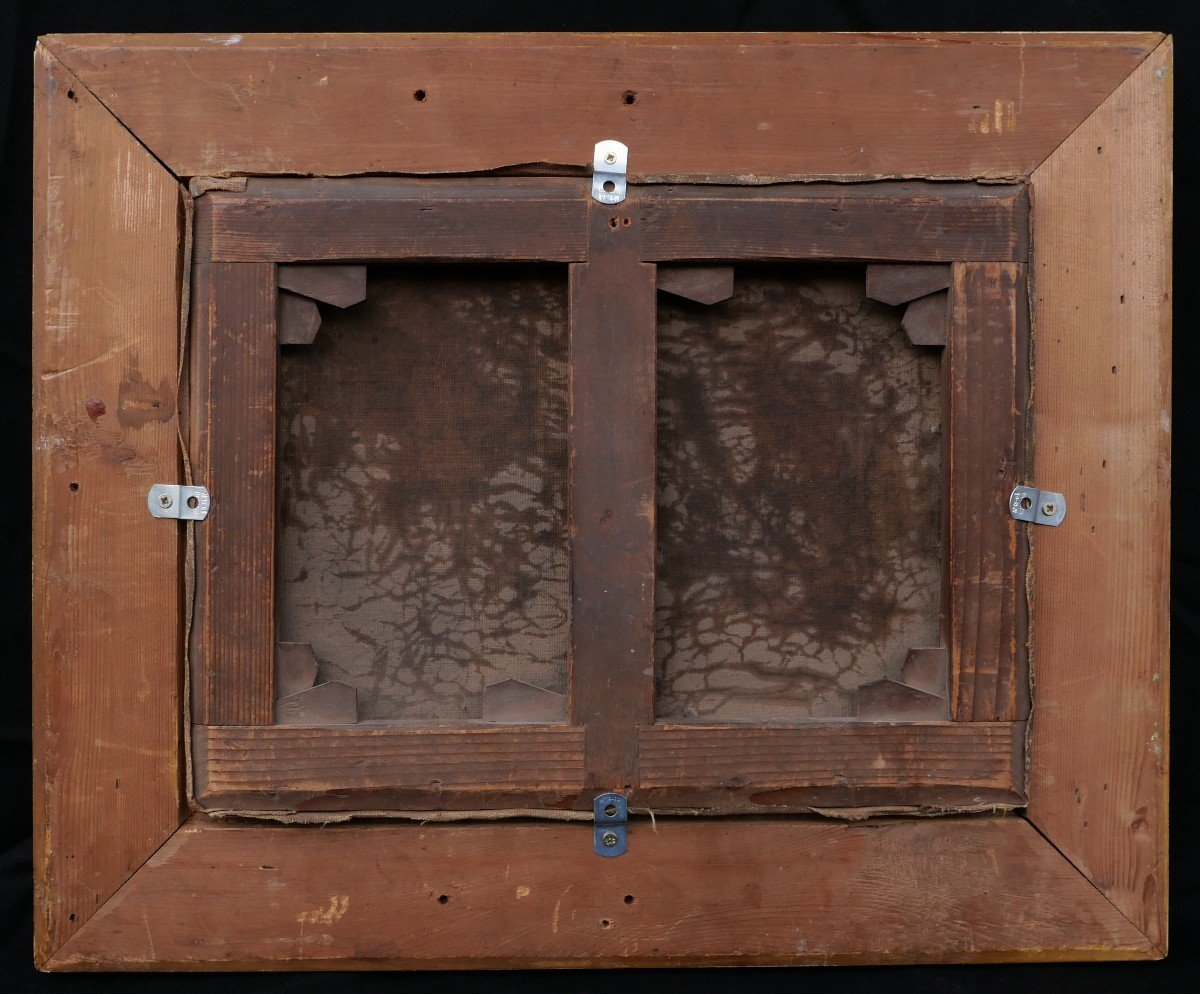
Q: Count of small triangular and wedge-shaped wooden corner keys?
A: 10